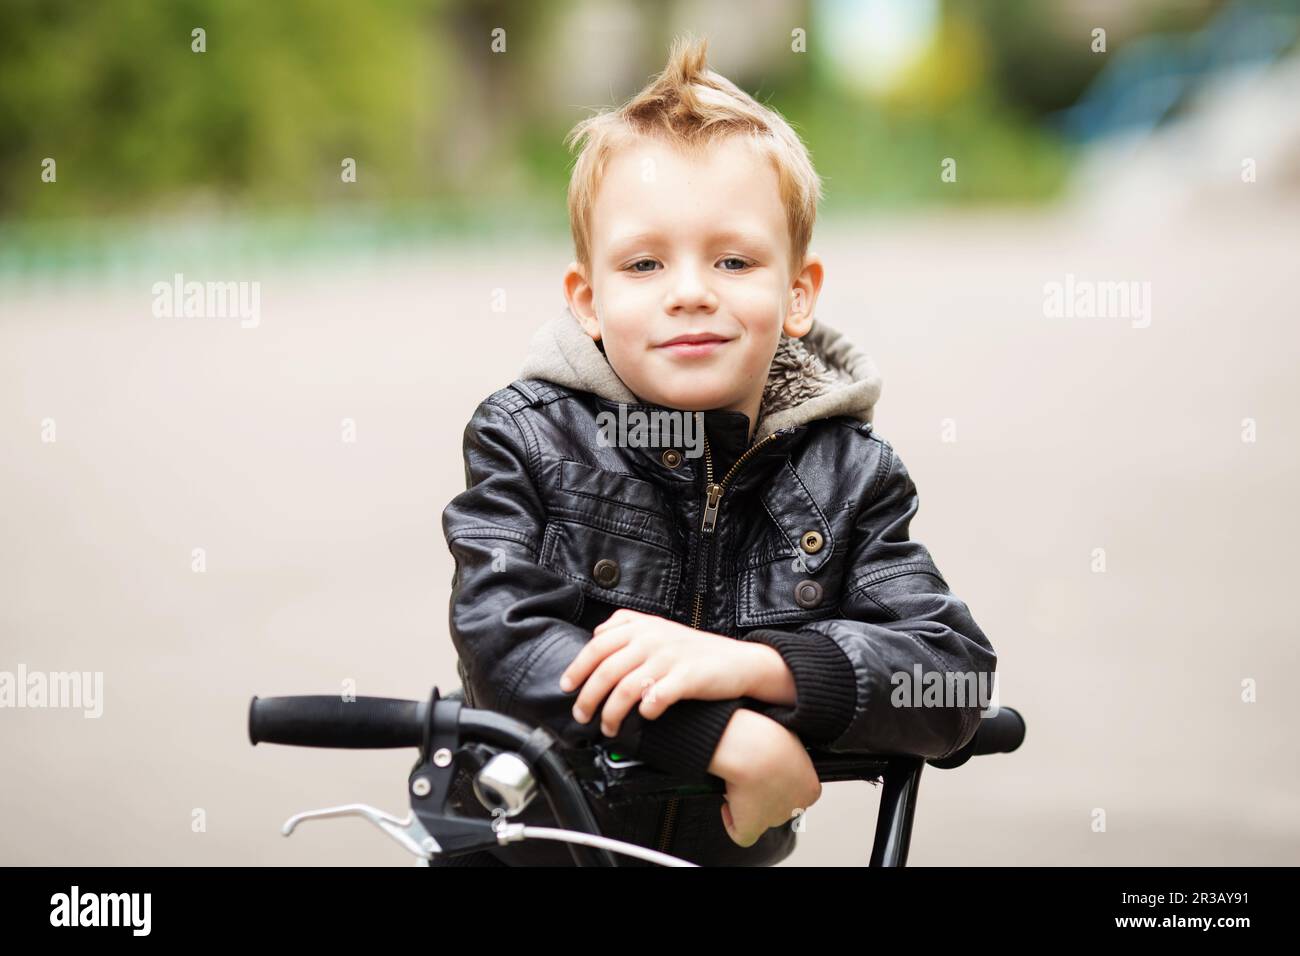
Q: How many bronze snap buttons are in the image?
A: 4